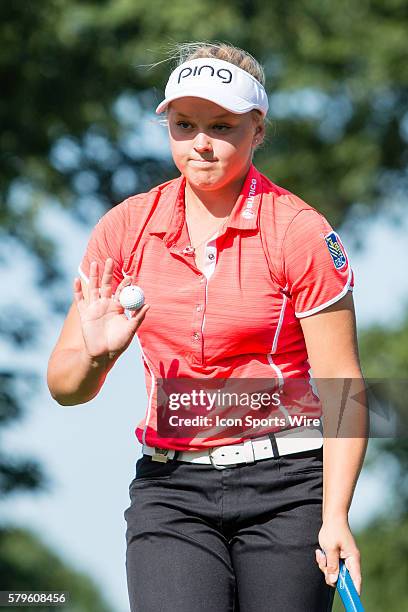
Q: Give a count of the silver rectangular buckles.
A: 1